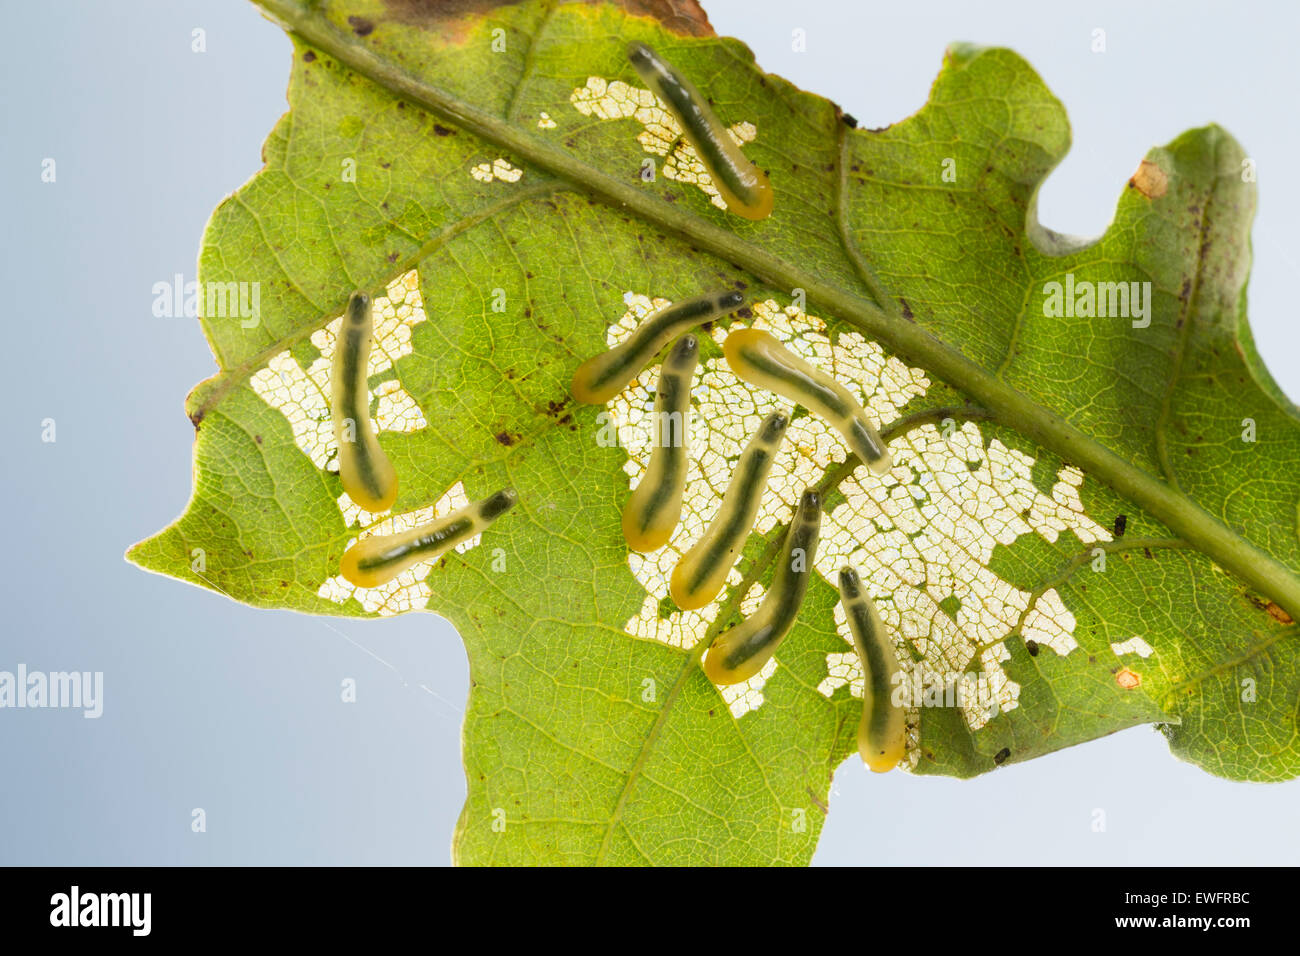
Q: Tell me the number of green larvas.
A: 9